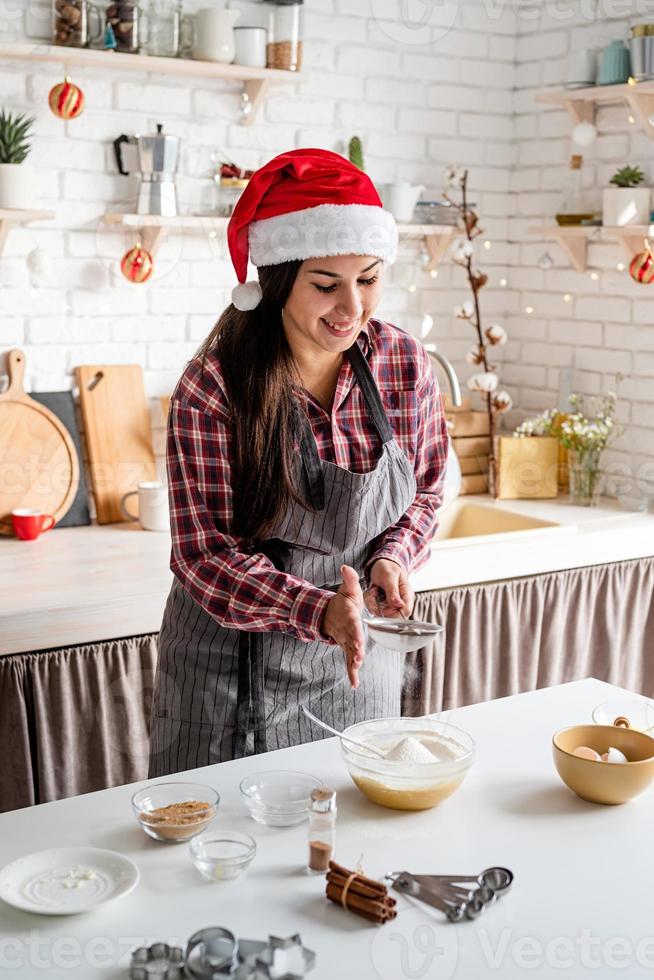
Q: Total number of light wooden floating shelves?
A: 5